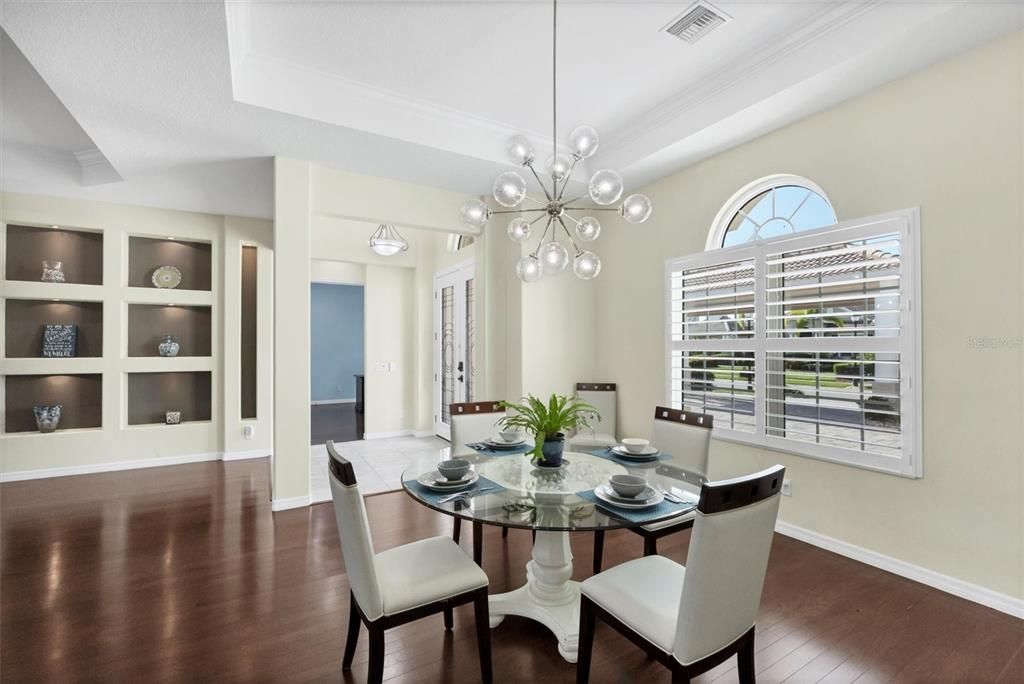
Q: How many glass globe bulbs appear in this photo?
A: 12